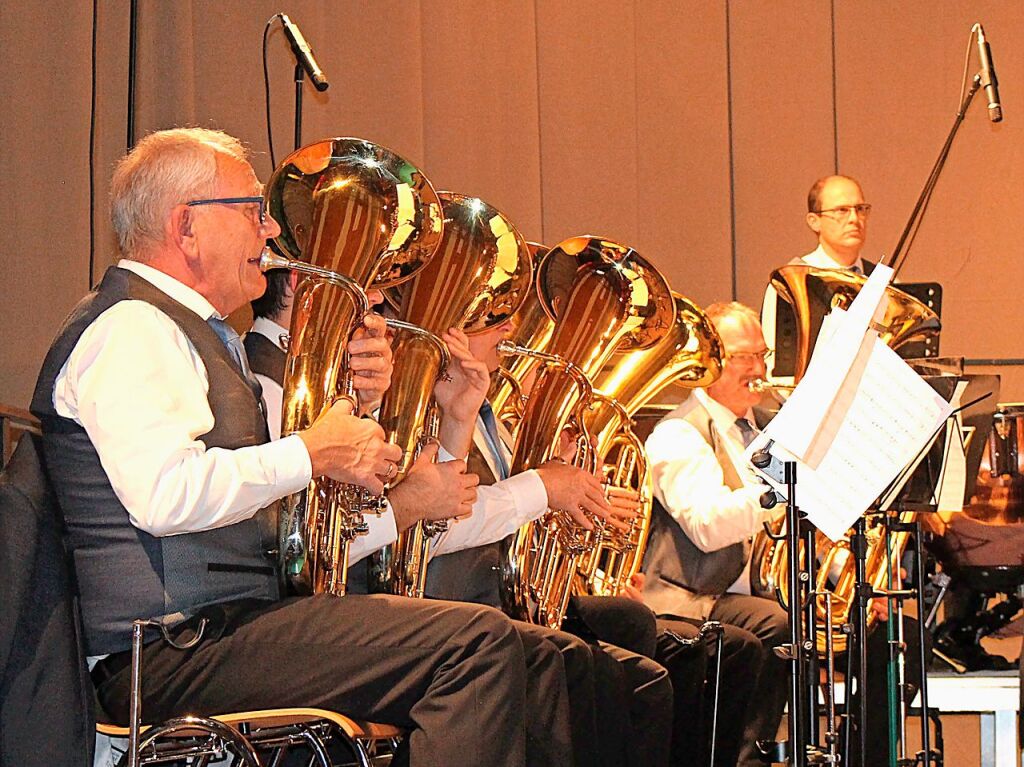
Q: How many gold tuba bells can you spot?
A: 6